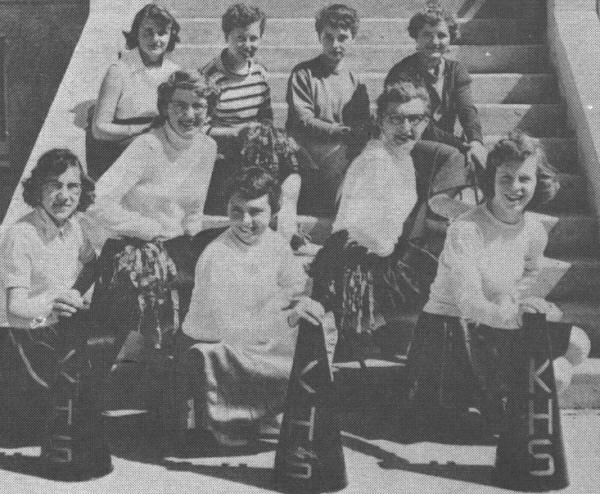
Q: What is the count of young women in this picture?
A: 9